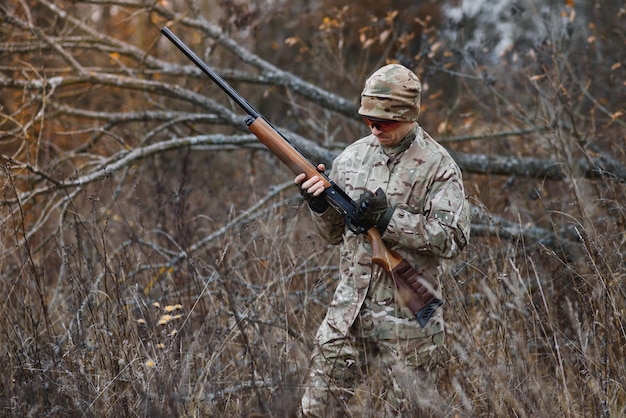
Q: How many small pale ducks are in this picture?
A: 0